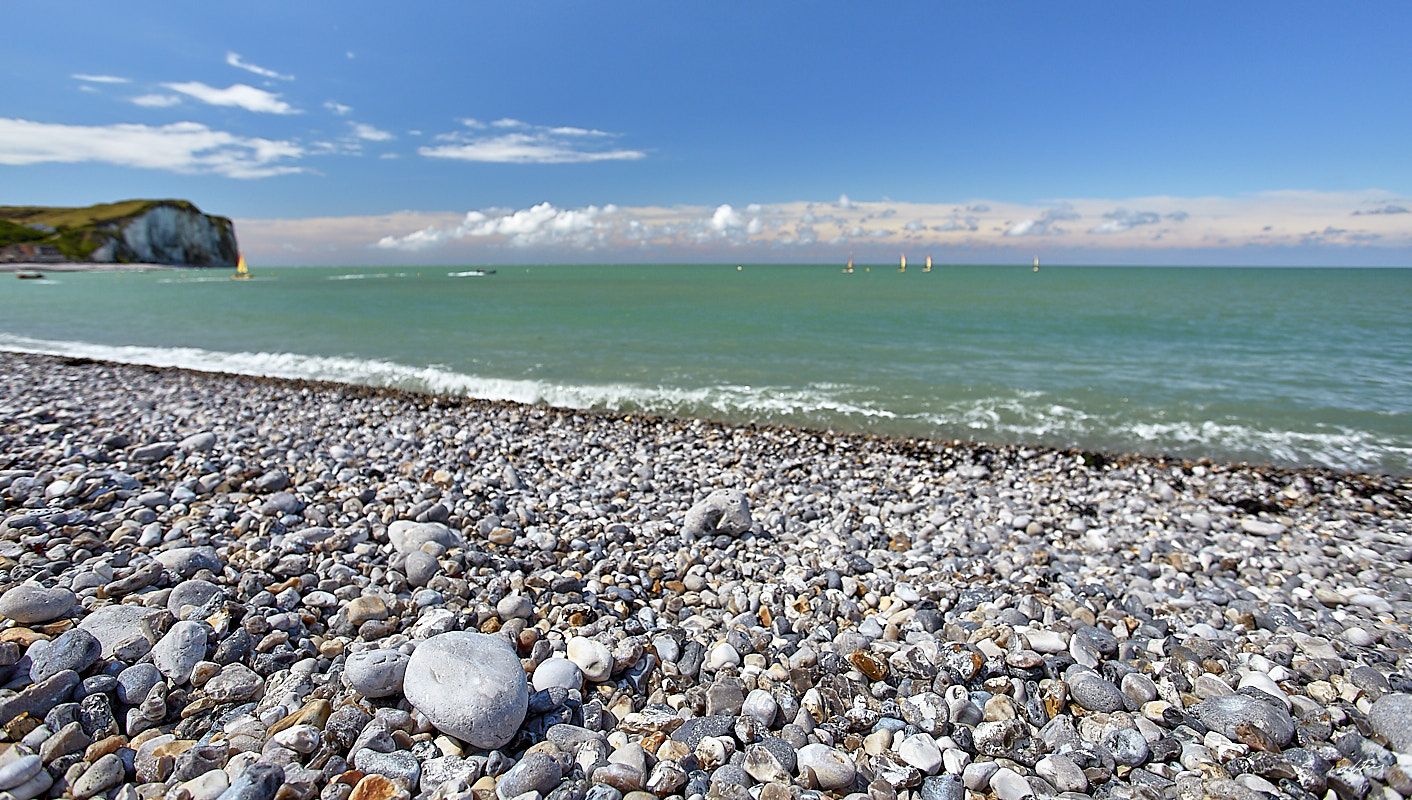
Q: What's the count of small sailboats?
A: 5